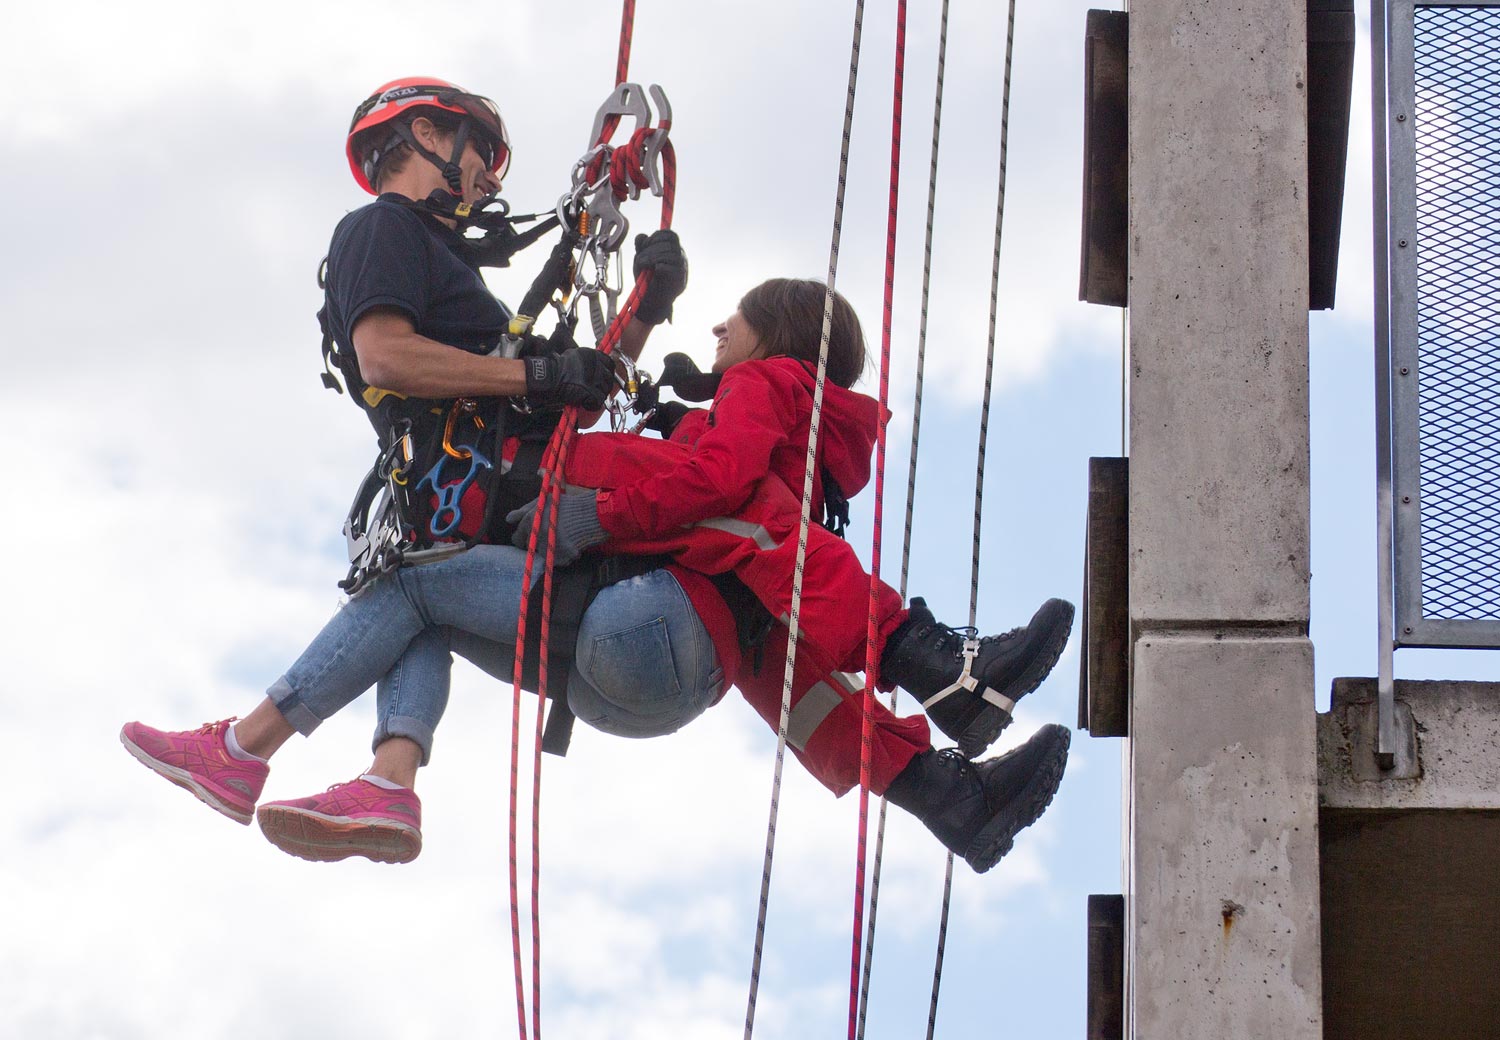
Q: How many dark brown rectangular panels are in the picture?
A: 4